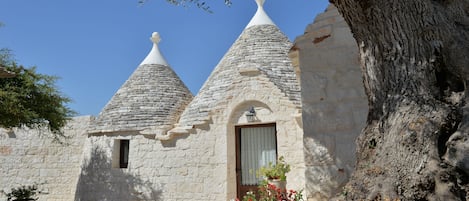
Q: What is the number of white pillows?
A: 0